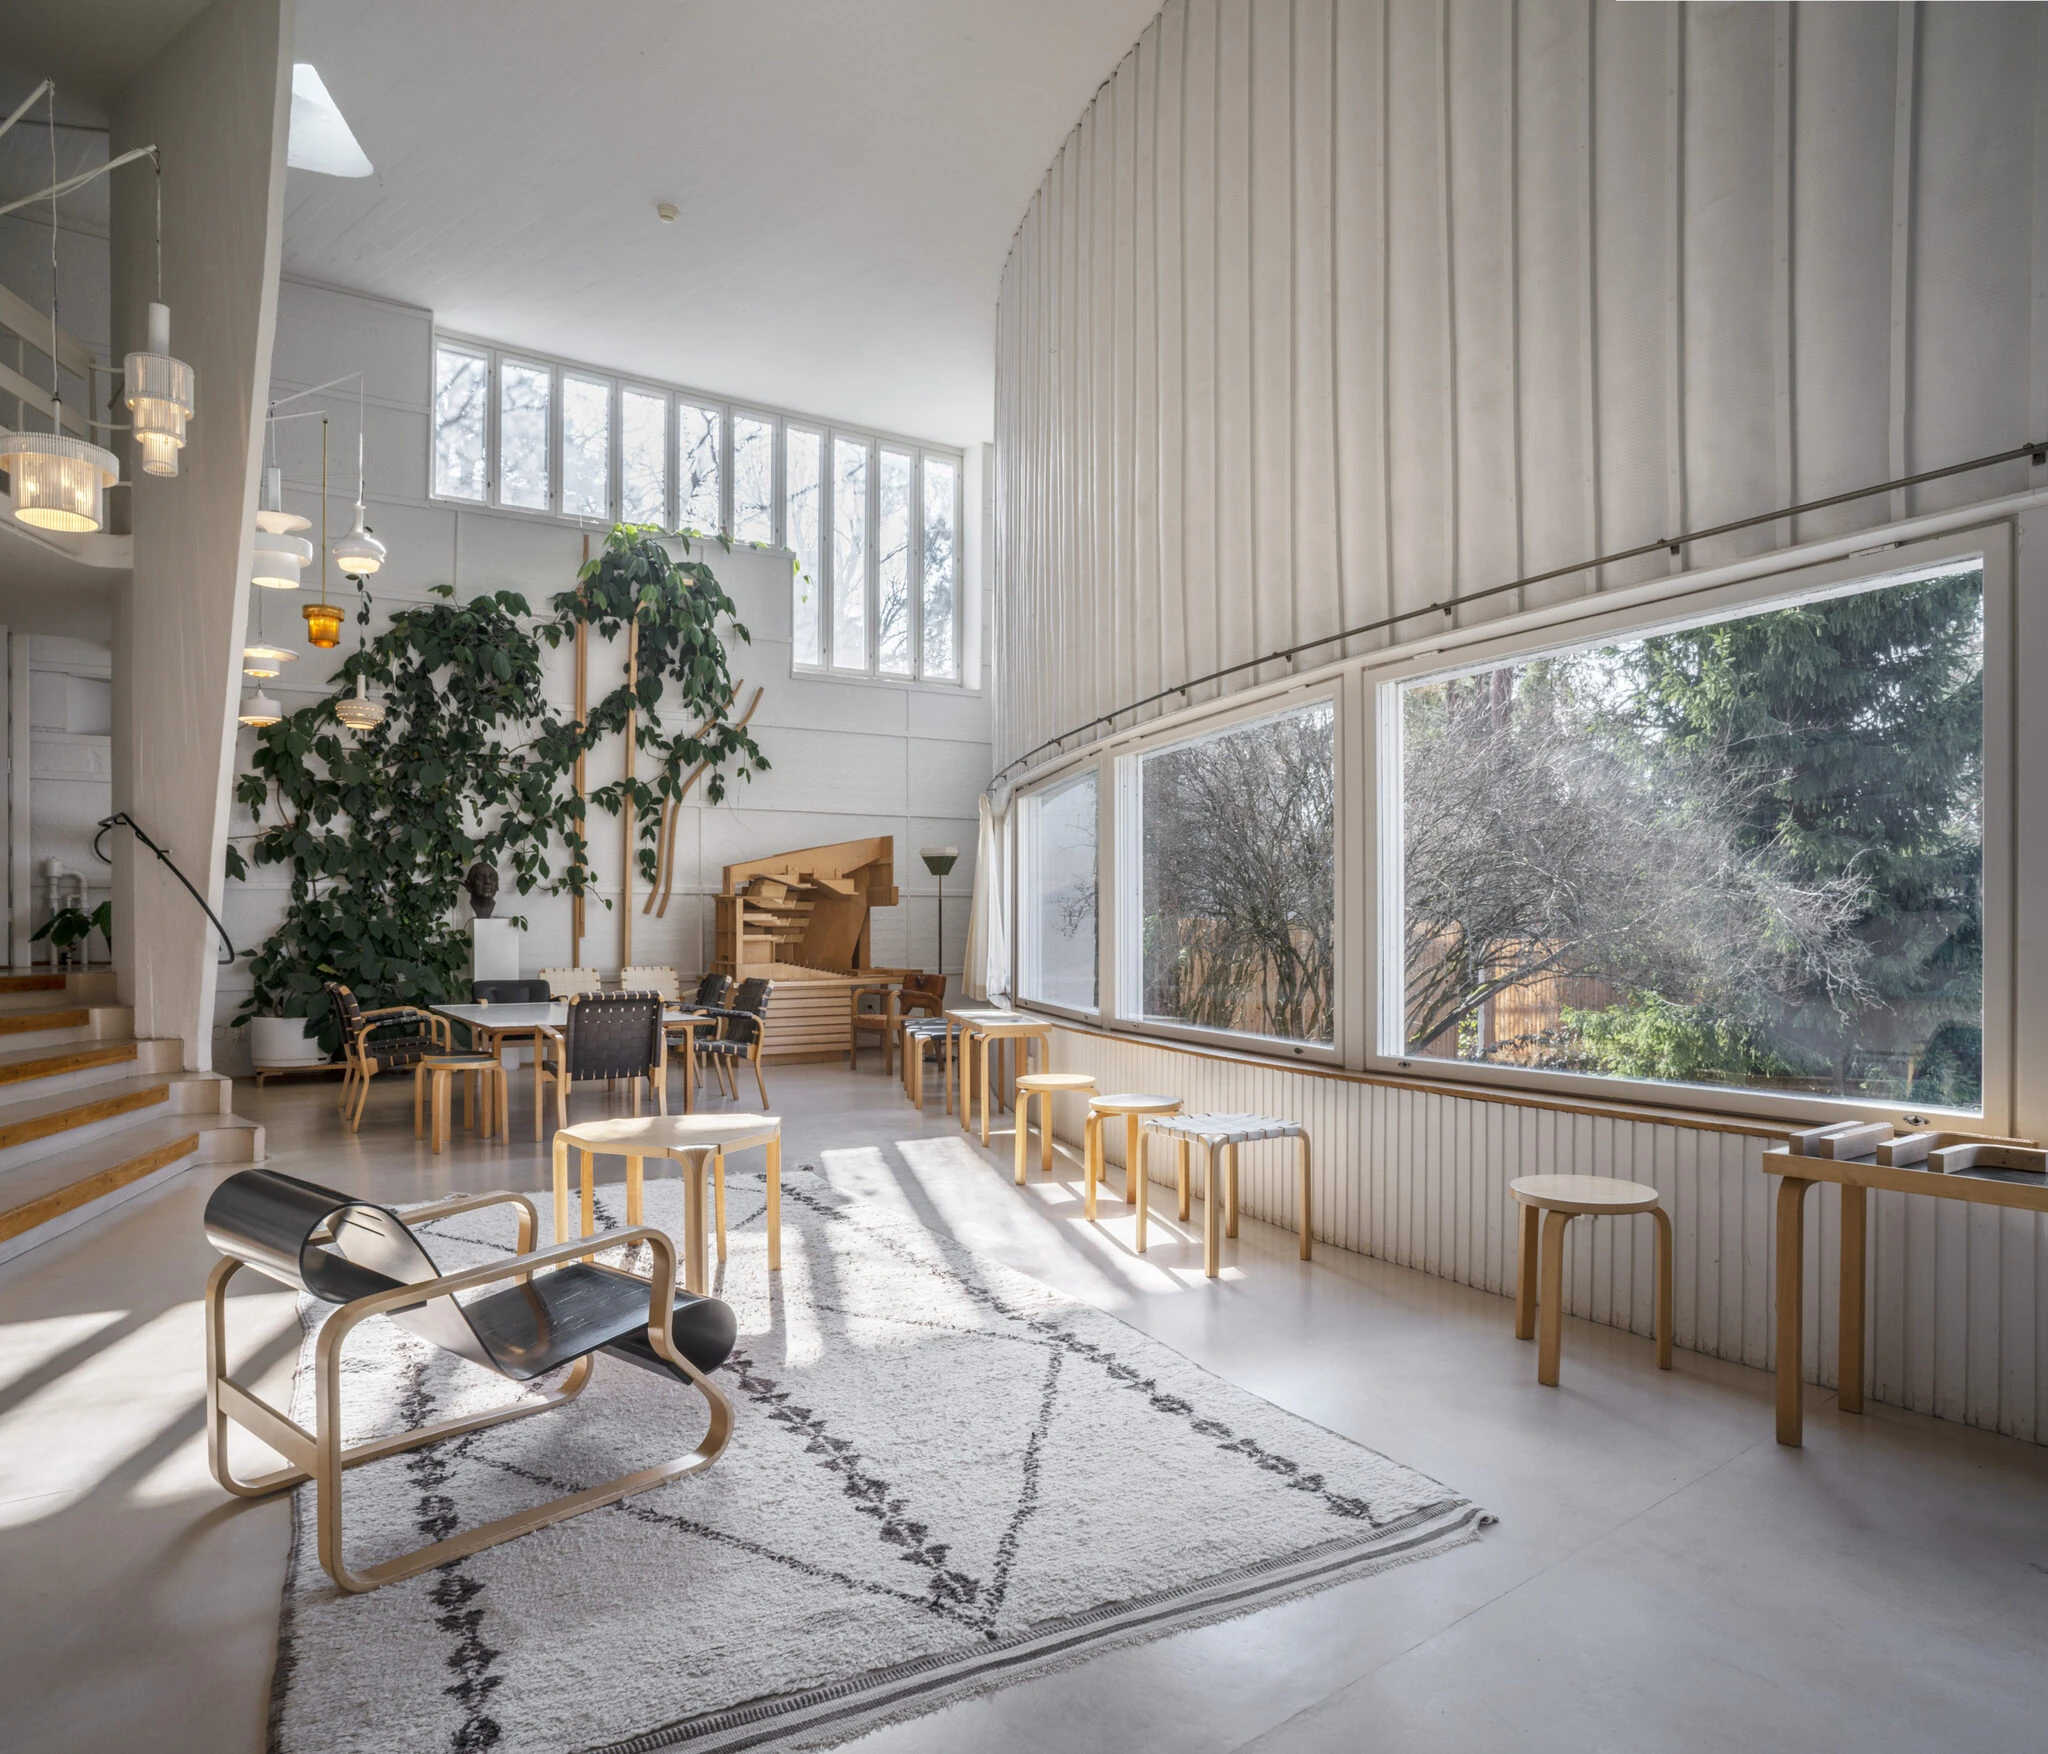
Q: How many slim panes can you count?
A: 10